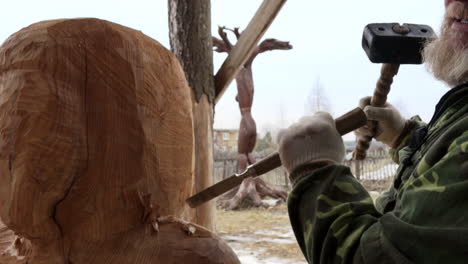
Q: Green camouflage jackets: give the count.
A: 1